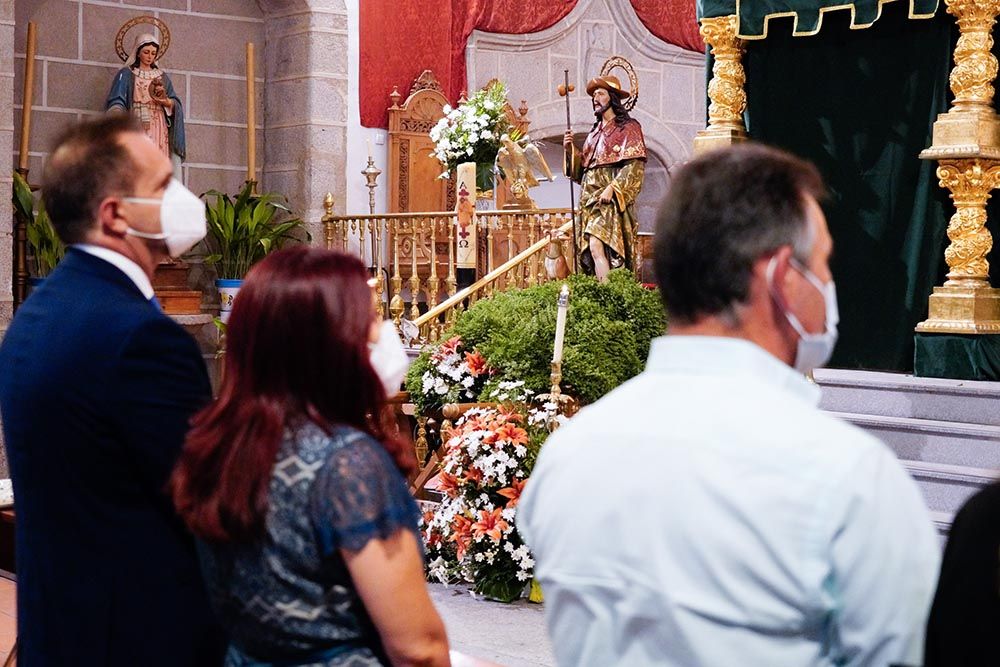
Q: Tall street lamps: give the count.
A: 0